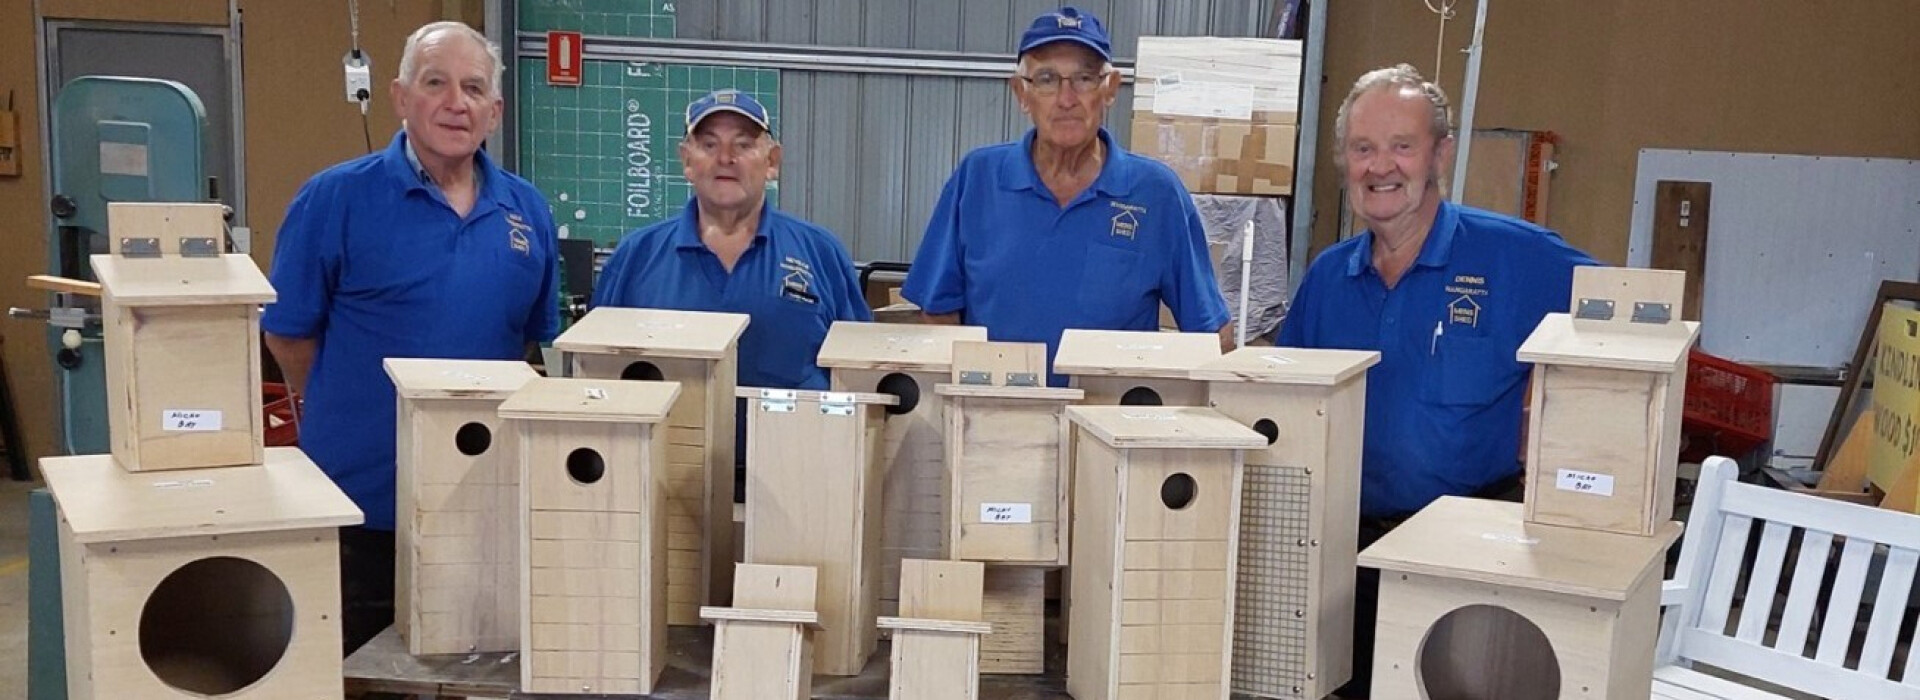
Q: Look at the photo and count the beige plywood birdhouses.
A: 15